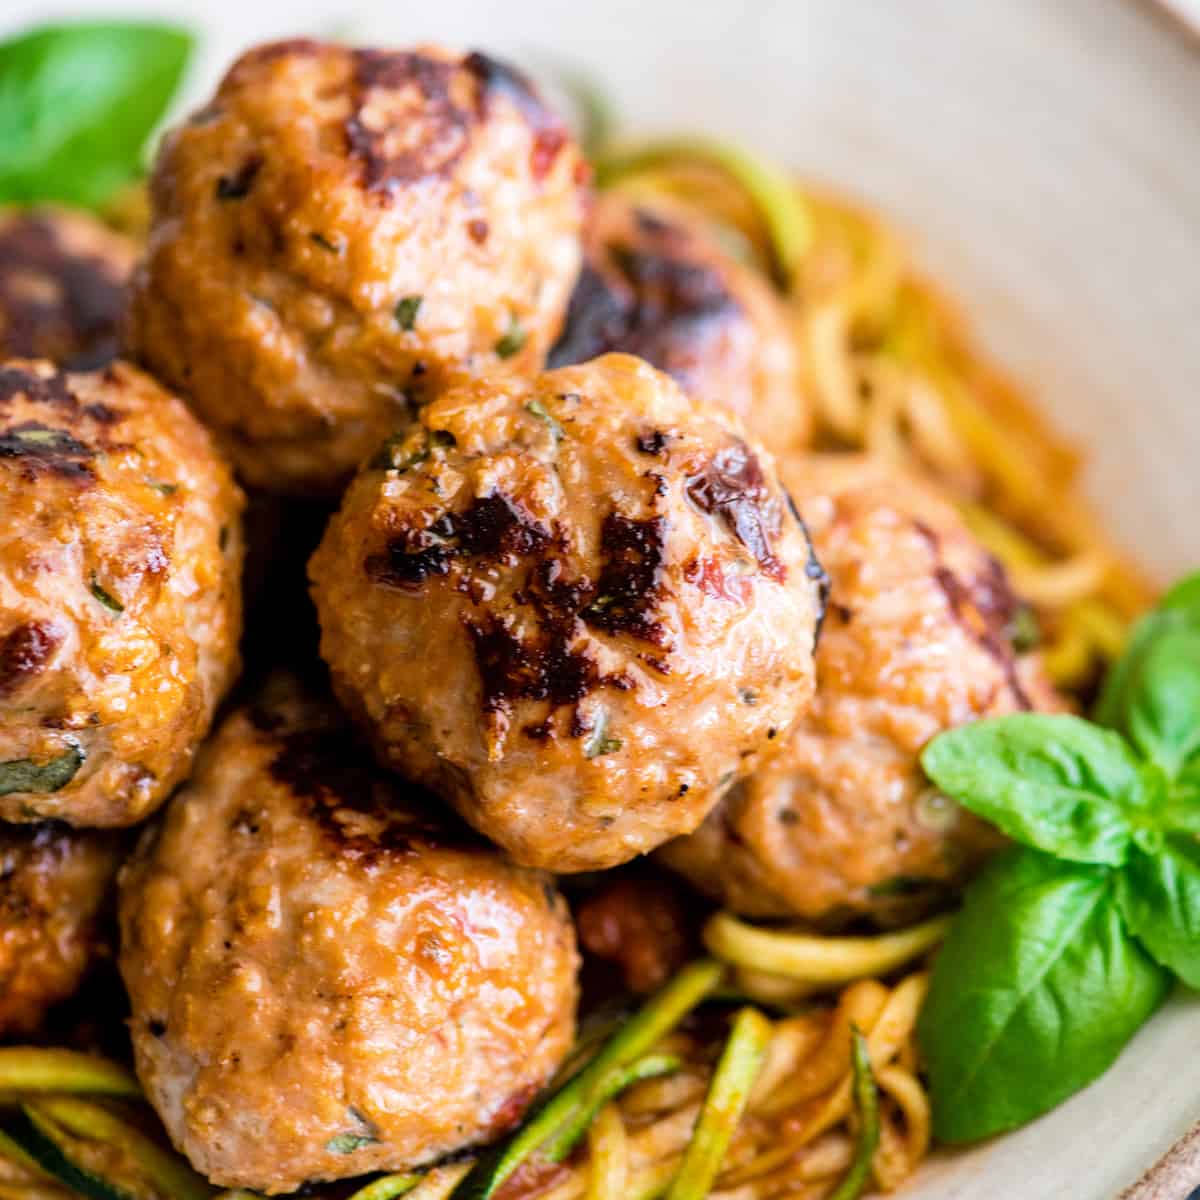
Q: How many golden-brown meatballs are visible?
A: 8